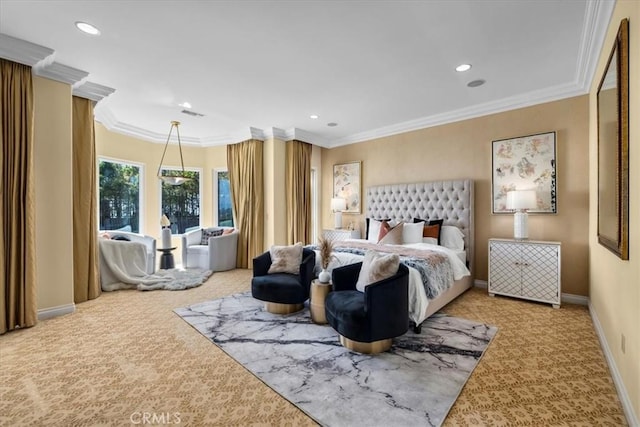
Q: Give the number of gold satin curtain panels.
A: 4